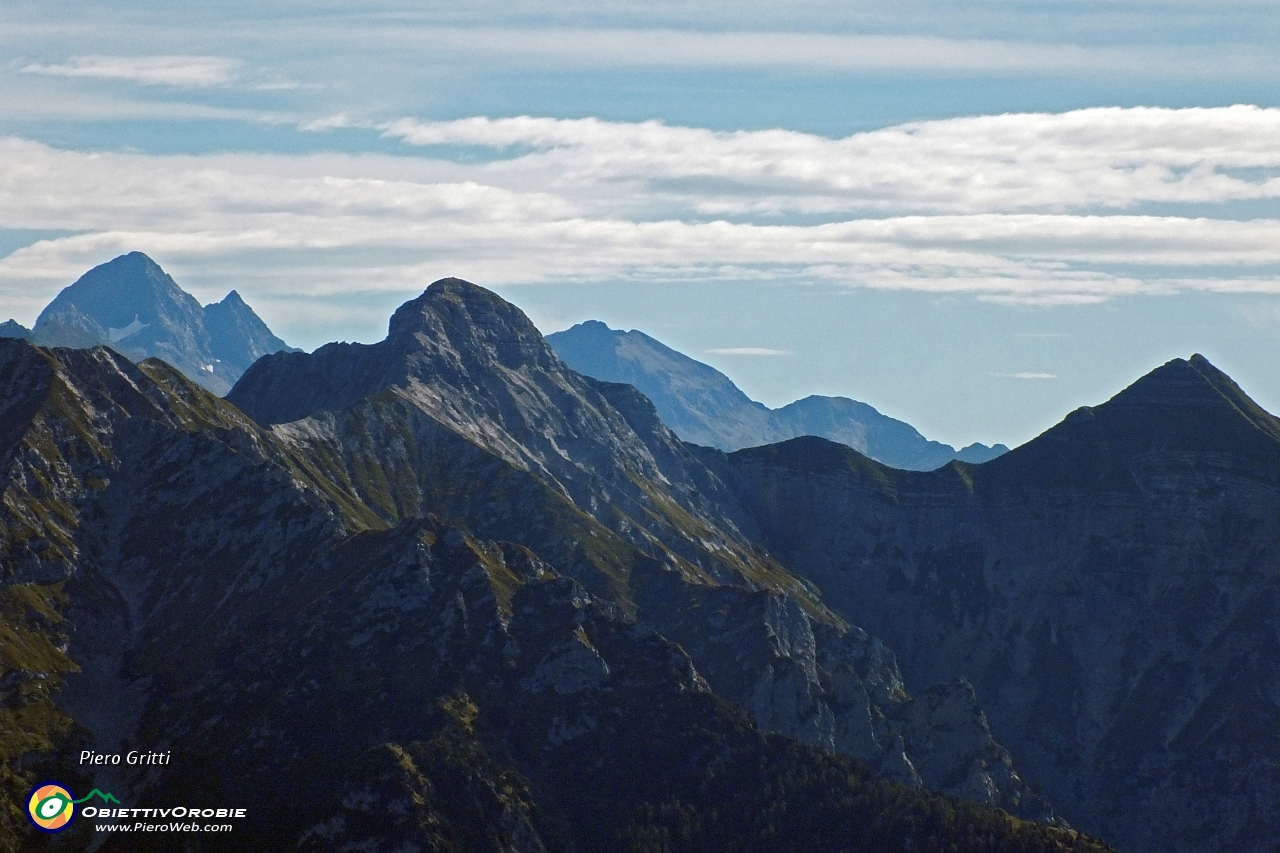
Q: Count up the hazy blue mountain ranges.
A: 2